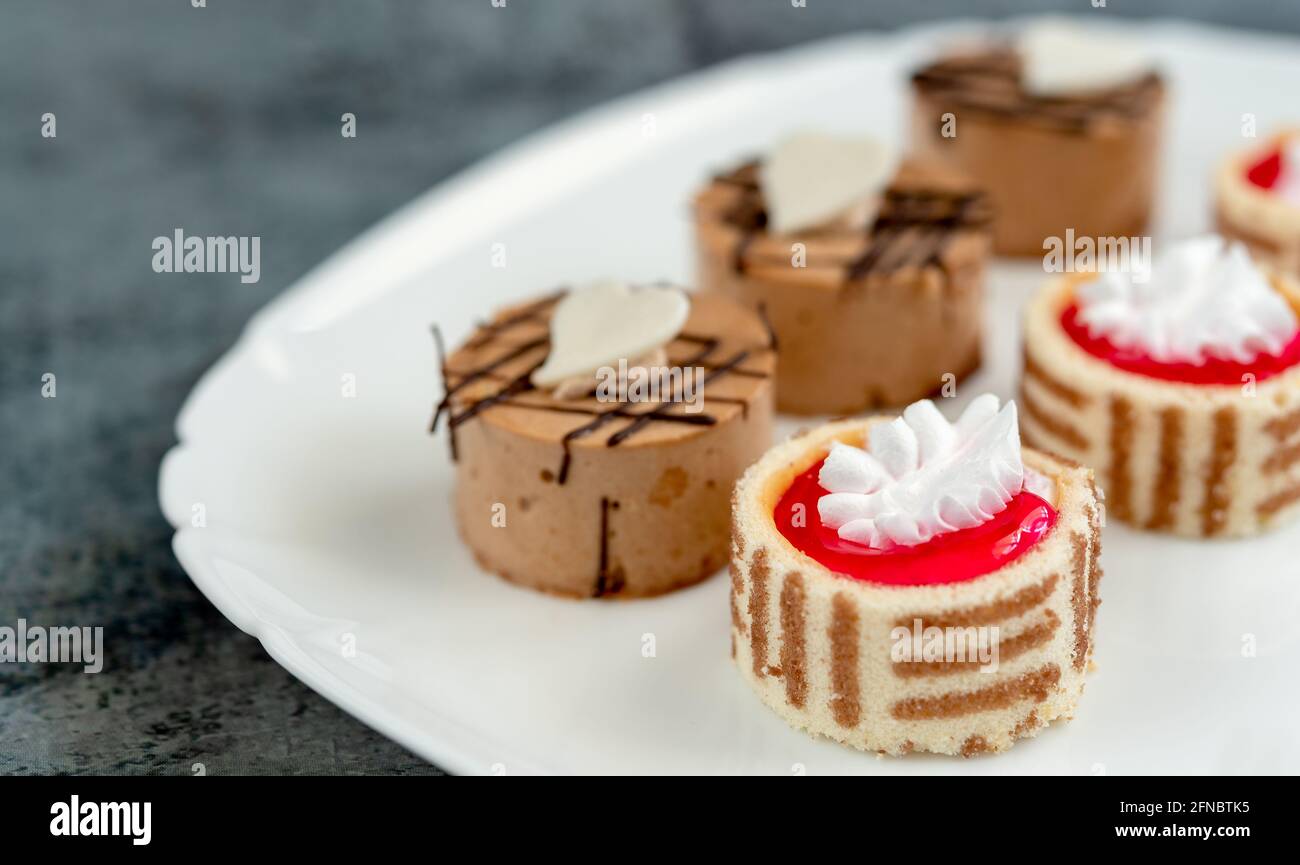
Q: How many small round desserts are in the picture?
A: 6